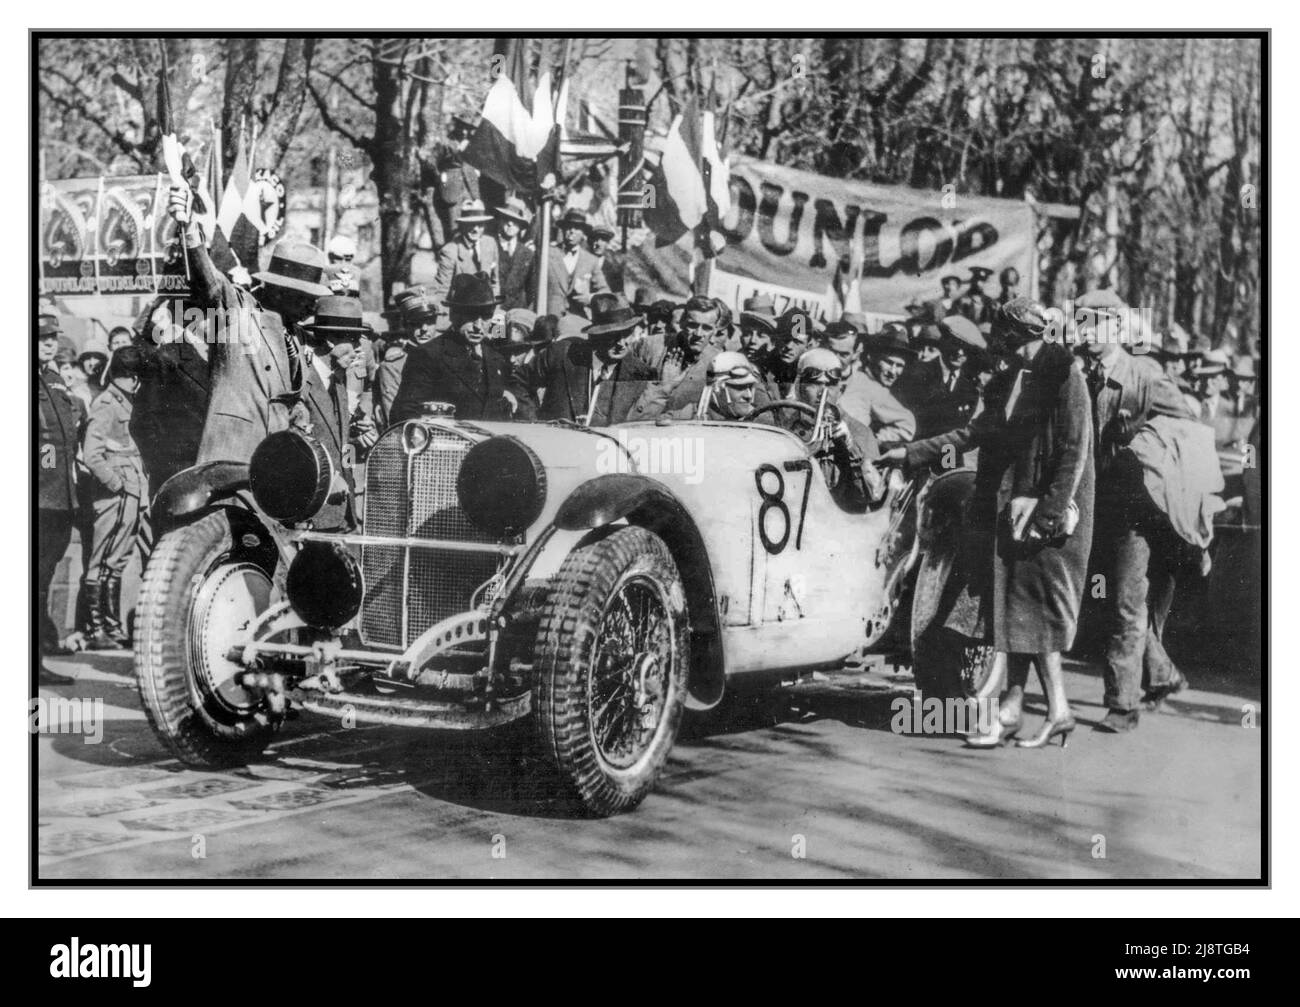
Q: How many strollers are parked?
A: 0